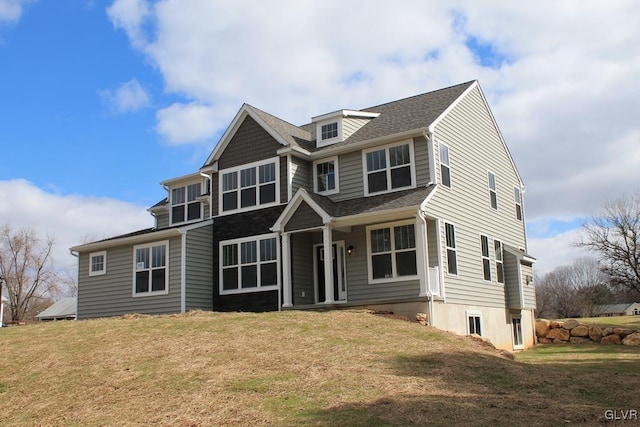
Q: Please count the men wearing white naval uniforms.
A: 0